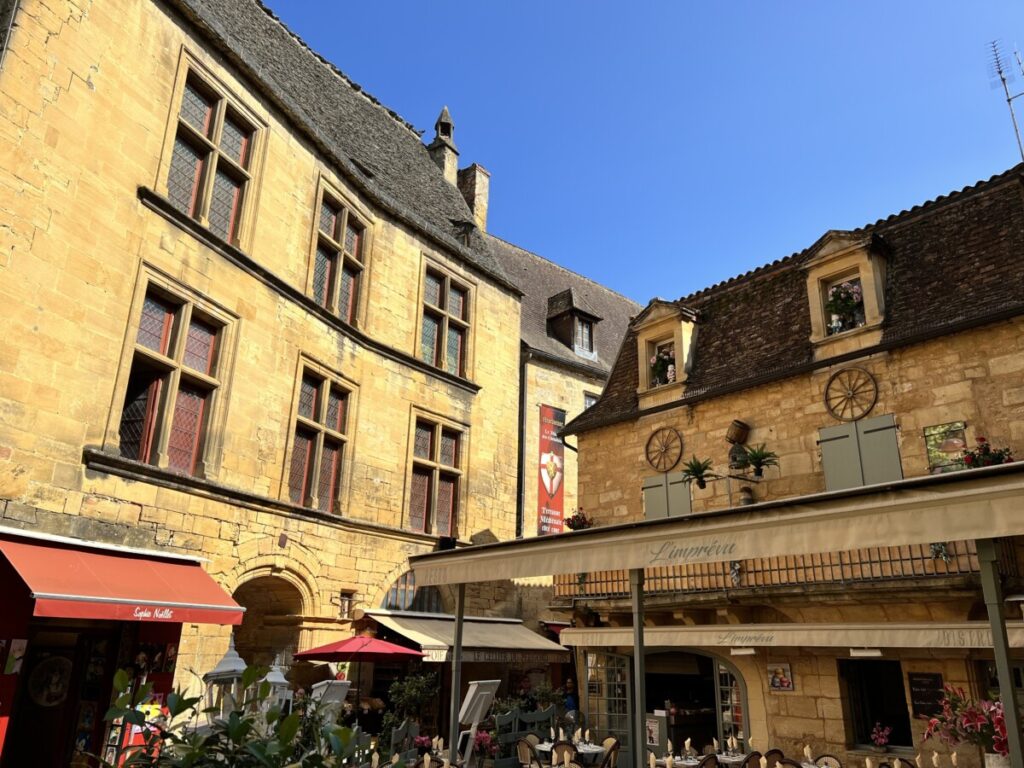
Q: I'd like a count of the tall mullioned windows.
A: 6